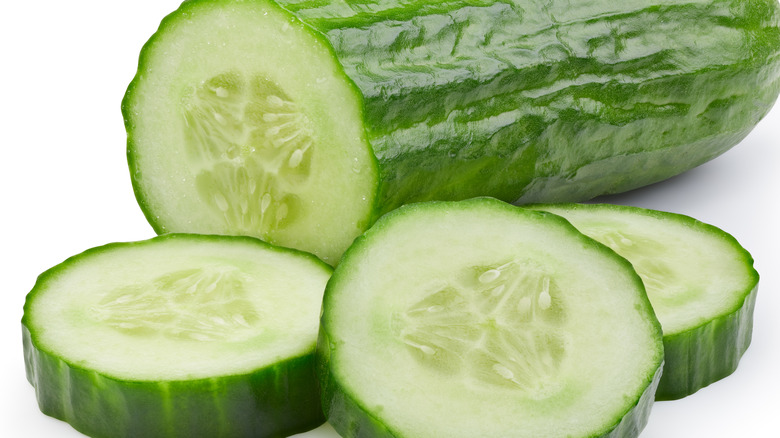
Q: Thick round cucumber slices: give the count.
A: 3